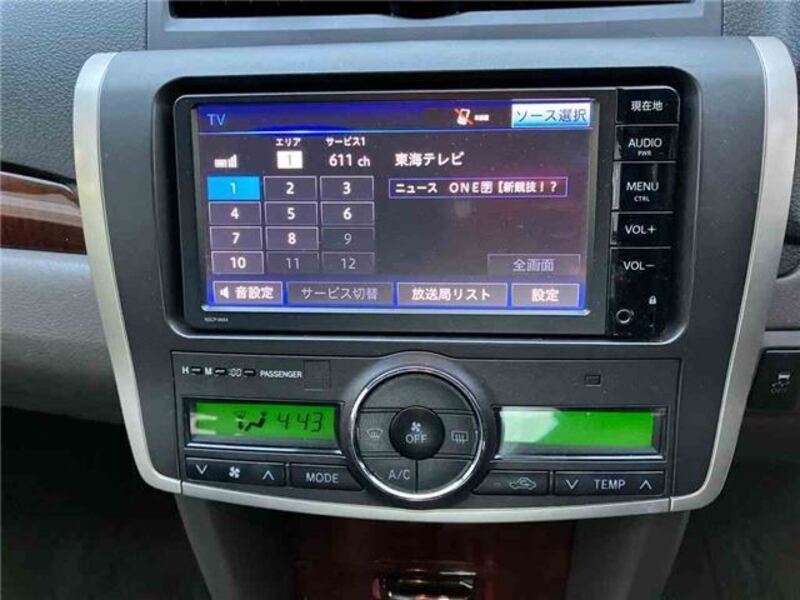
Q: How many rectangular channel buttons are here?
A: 12